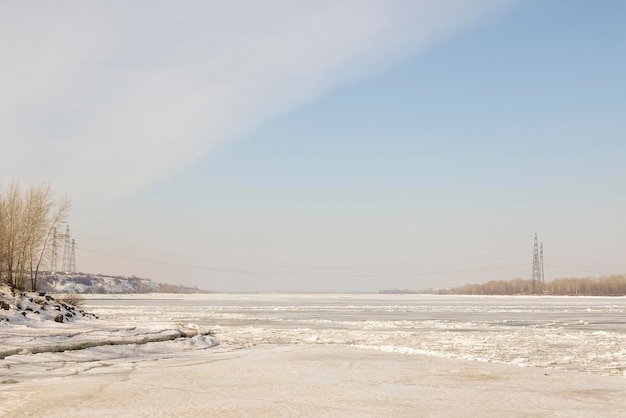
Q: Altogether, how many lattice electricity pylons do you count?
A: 5